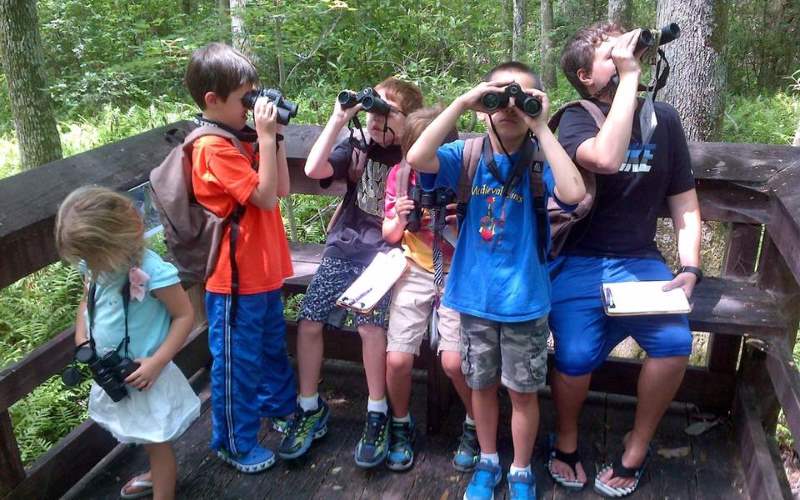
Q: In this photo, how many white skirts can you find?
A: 1